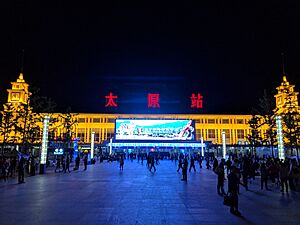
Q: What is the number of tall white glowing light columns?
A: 6